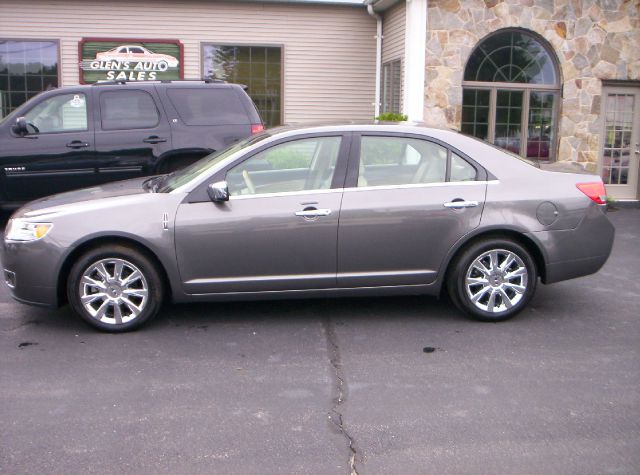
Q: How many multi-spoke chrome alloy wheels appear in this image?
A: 2